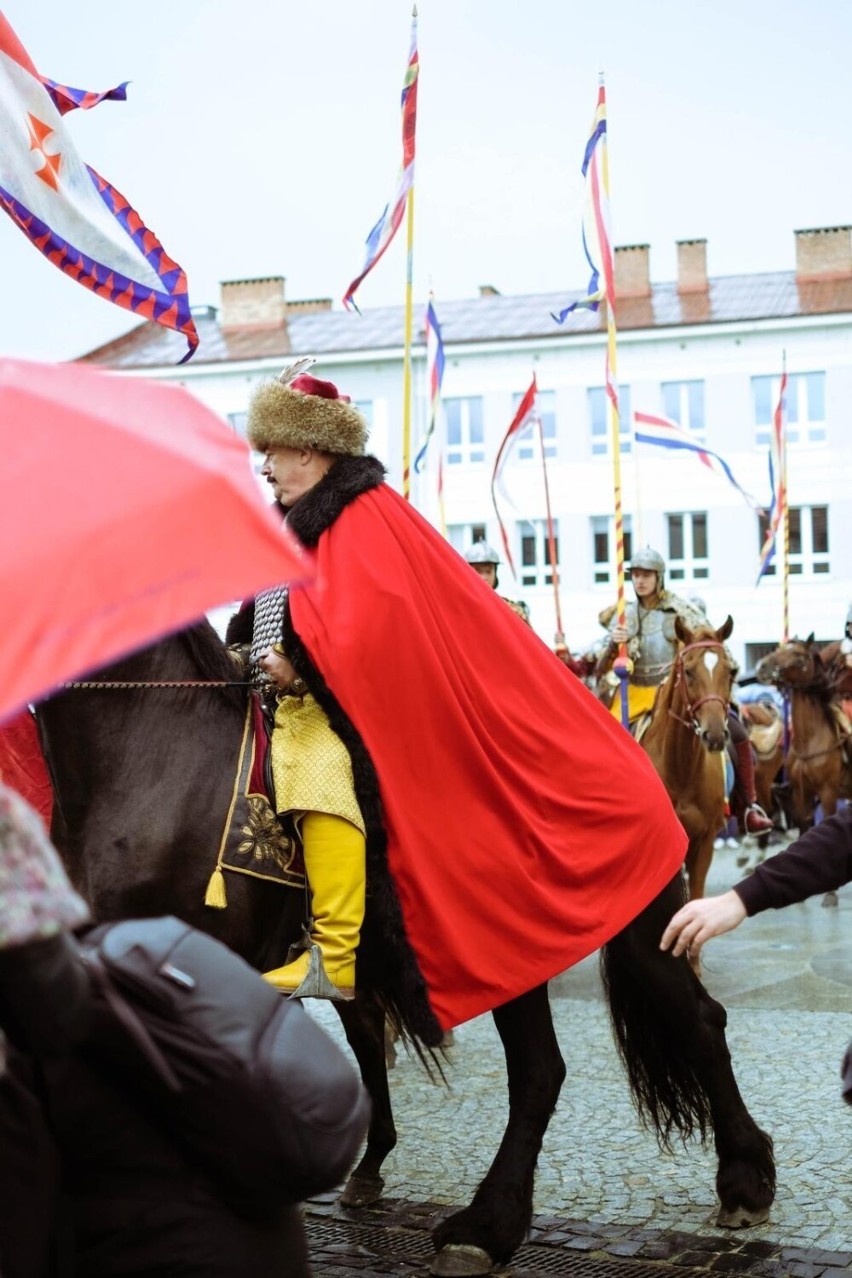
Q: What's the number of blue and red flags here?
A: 6